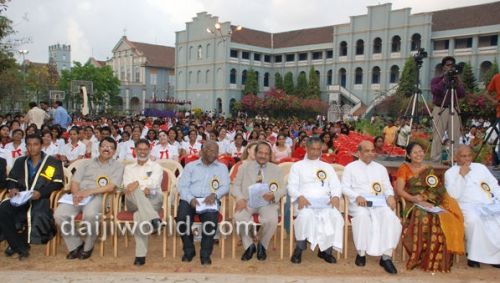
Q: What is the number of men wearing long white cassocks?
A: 3